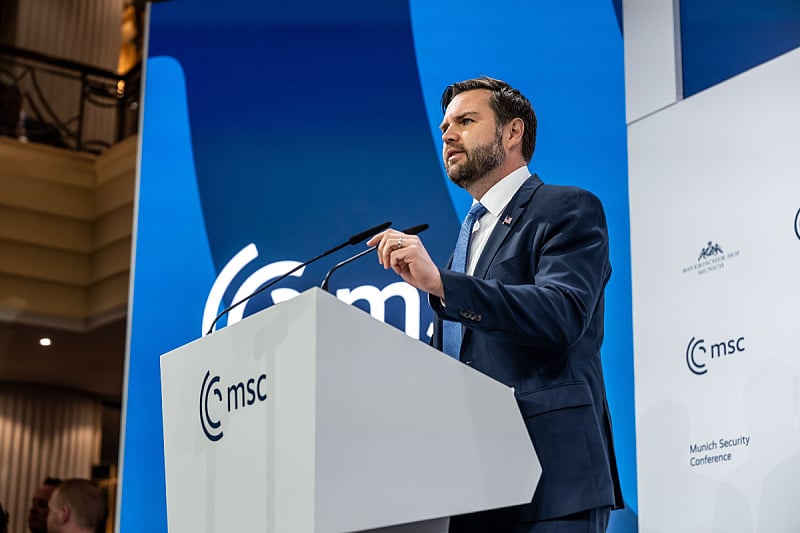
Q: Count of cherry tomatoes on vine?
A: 0